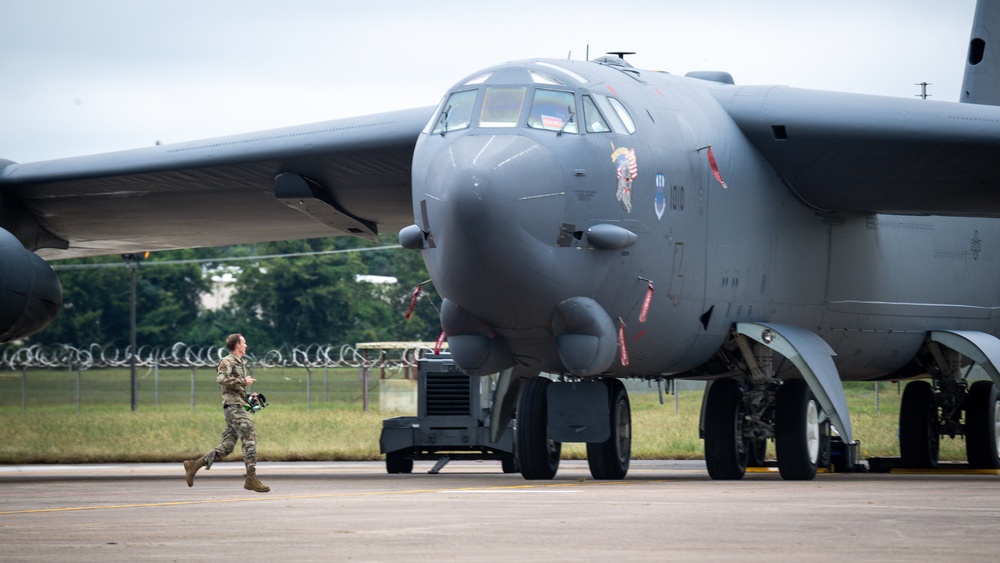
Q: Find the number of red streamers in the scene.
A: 5